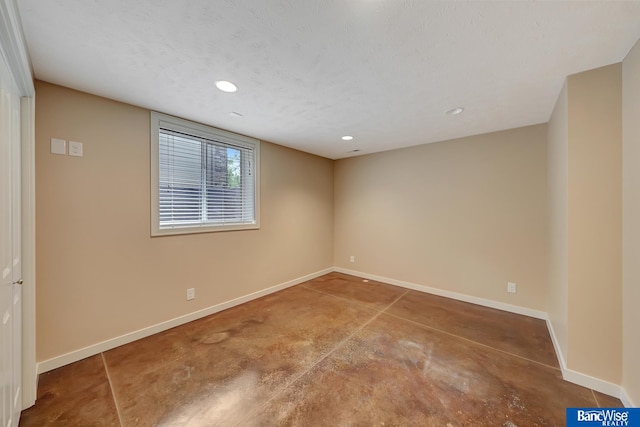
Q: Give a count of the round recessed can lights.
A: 3